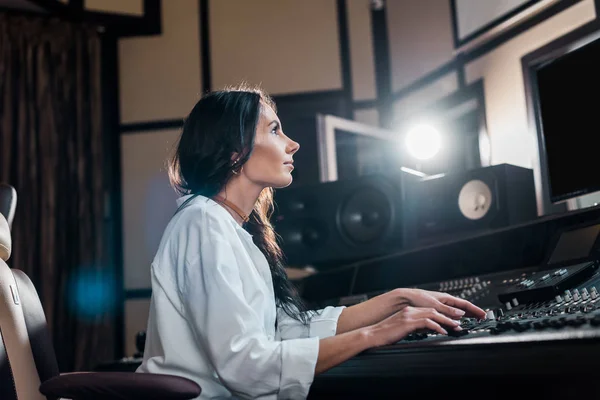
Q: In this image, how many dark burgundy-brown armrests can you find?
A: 1